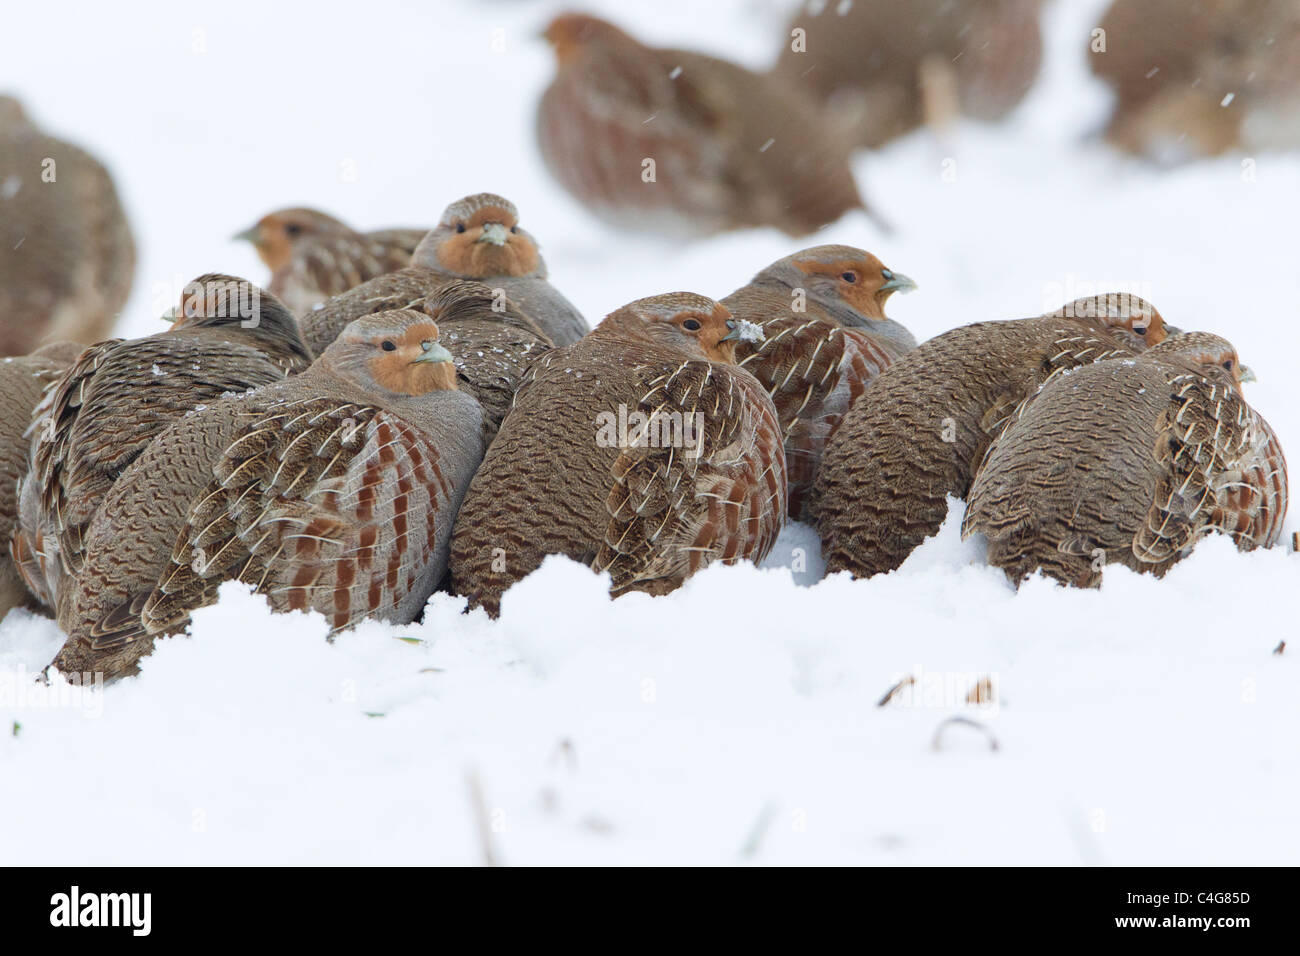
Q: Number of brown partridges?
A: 14